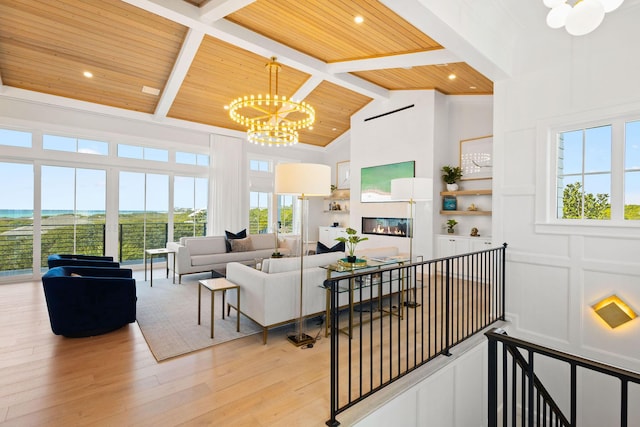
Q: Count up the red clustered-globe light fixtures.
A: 0